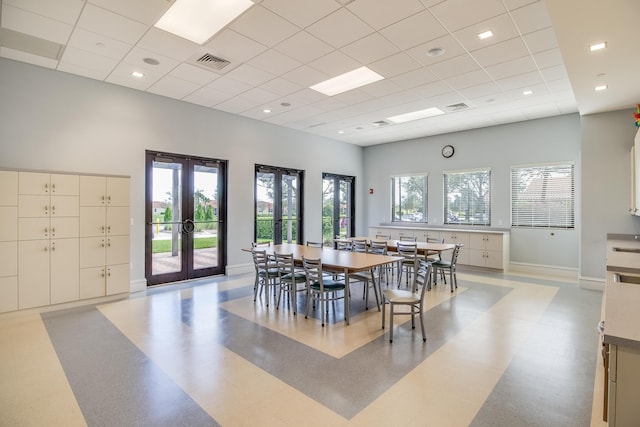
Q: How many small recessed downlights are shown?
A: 7